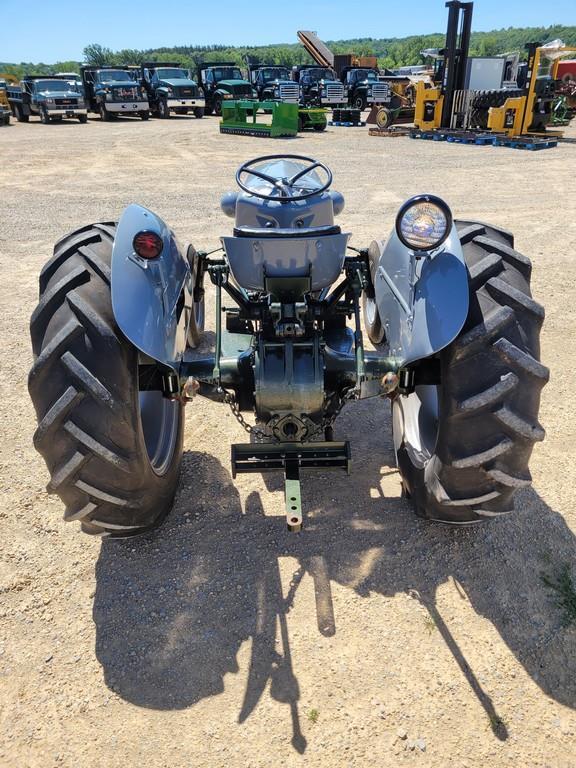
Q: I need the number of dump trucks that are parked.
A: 7